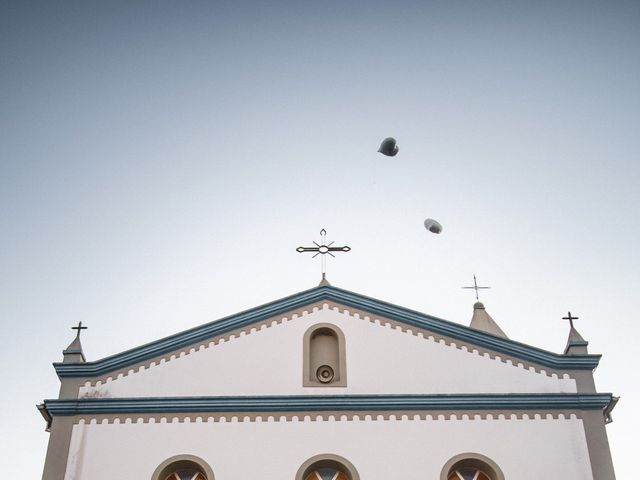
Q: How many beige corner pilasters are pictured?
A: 2